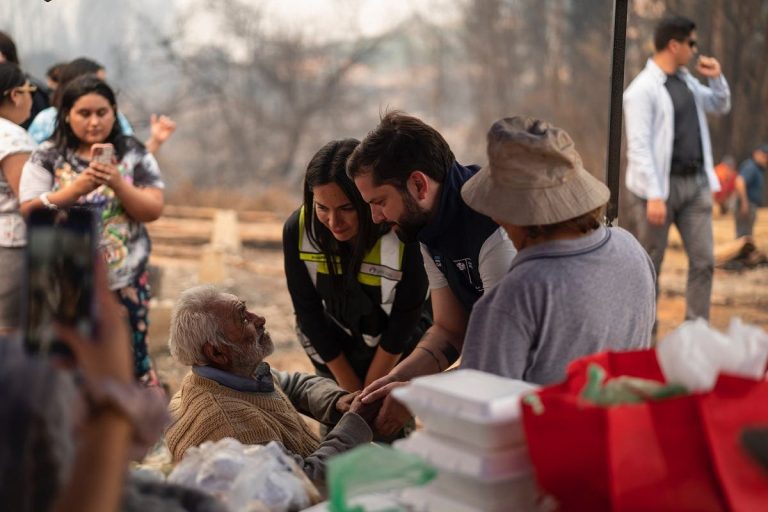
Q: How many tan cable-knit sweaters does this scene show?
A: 1